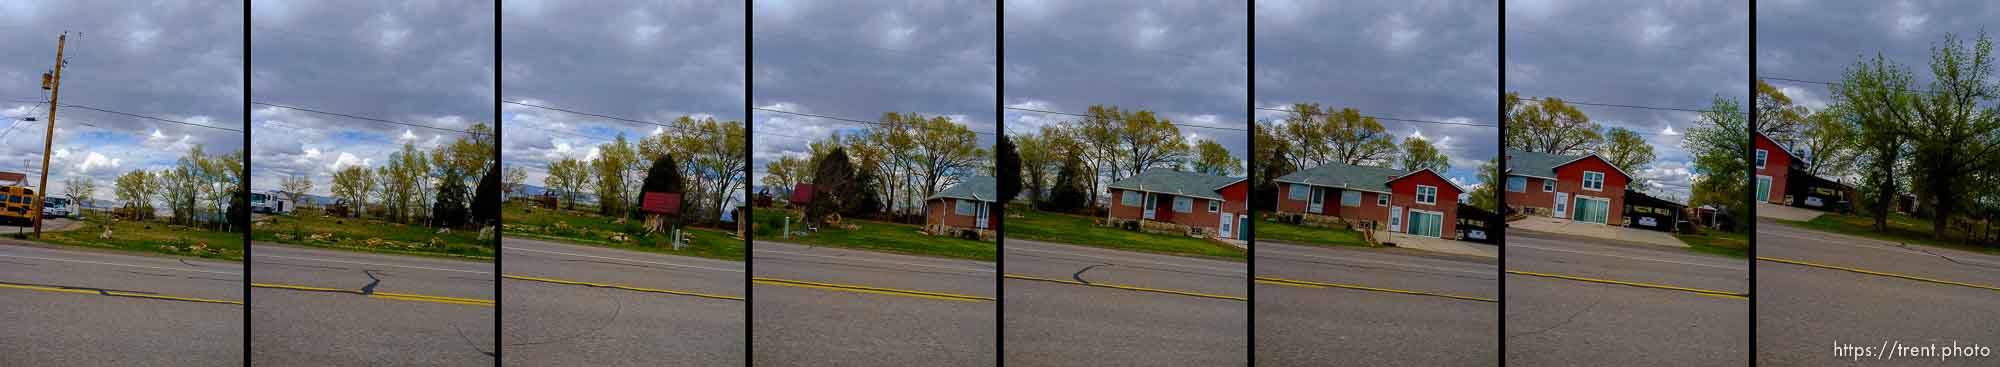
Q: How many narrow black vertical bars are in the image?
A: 7